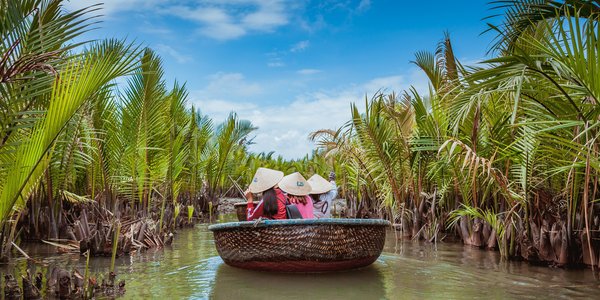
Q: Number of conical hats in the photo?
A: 3